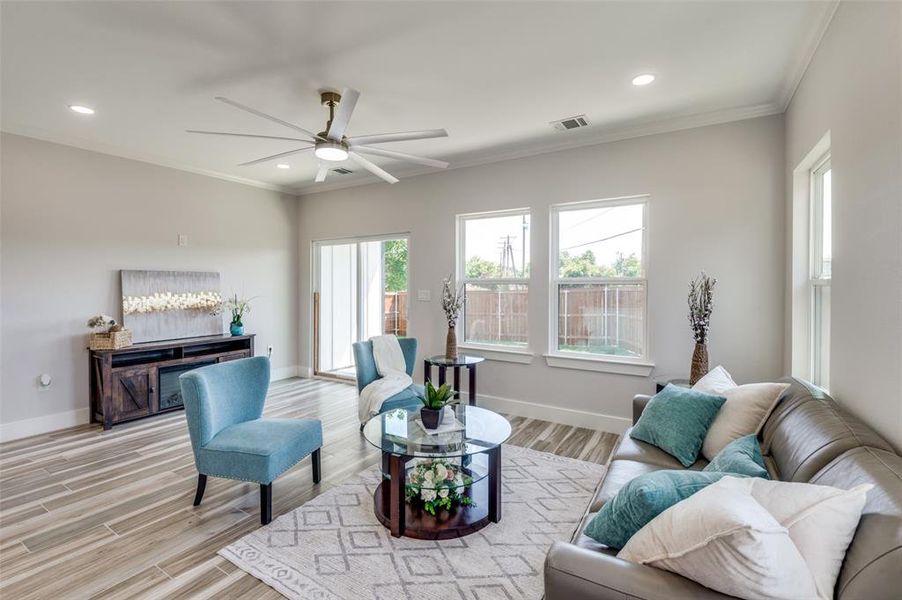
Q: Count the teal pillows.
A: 3